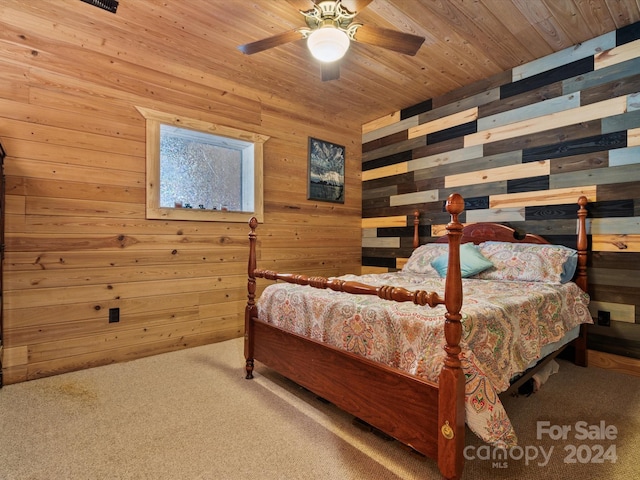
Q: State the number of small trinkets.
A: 5